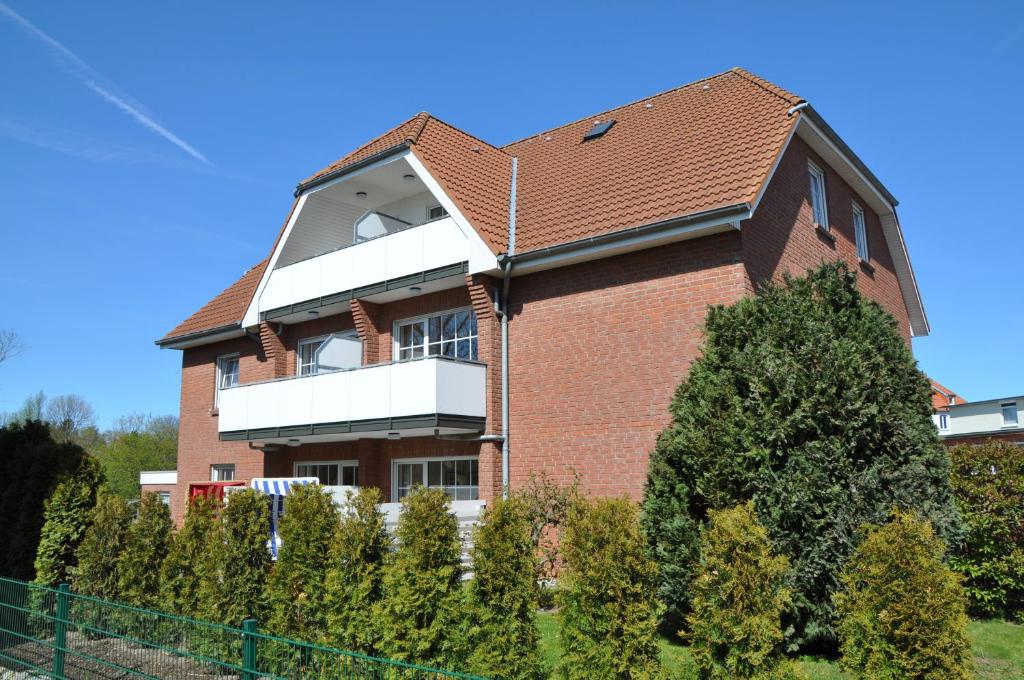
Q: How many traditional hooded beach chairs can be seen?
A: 2